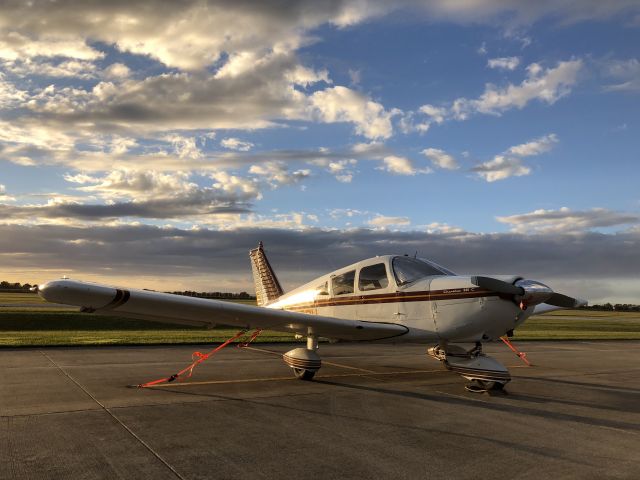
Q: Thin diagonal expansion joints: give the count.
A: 1